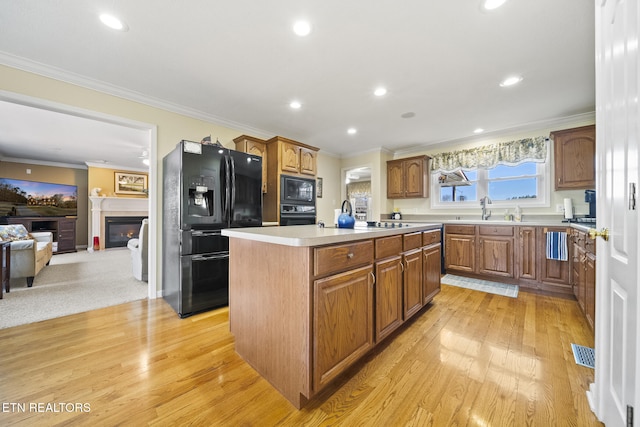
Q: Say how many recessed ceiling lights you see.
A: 8